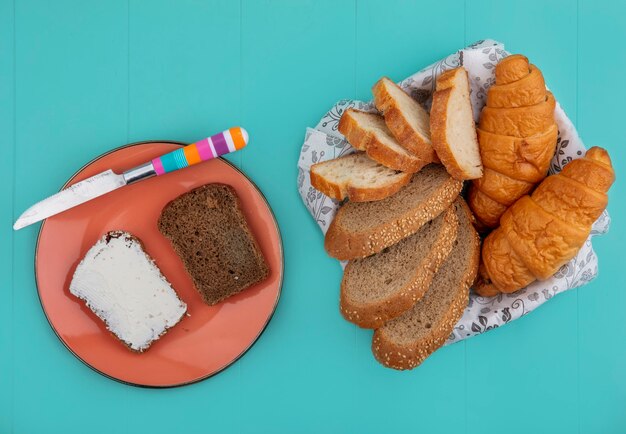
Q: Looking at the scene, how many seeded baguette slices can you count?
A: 3